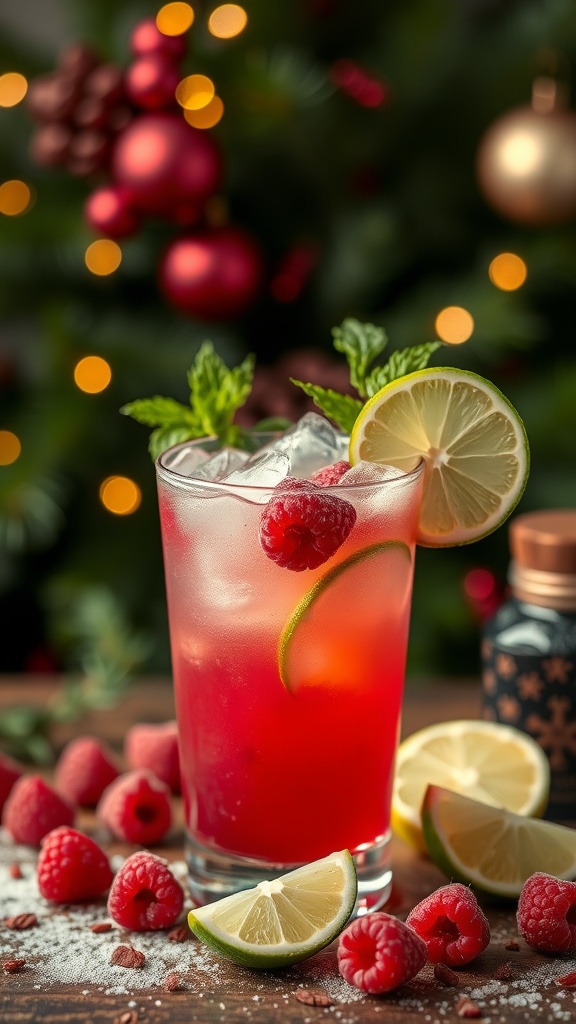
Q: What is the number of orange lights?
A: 12